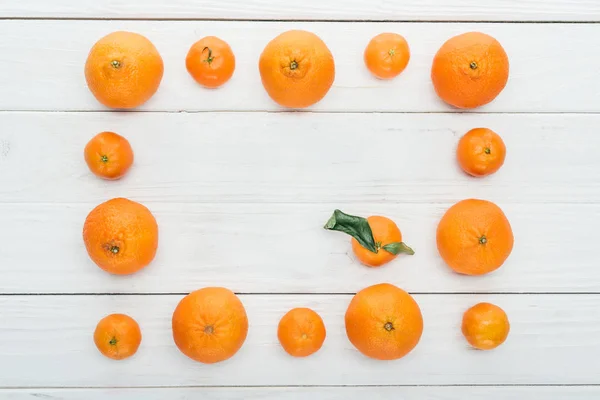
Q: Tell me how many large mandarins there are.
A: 7